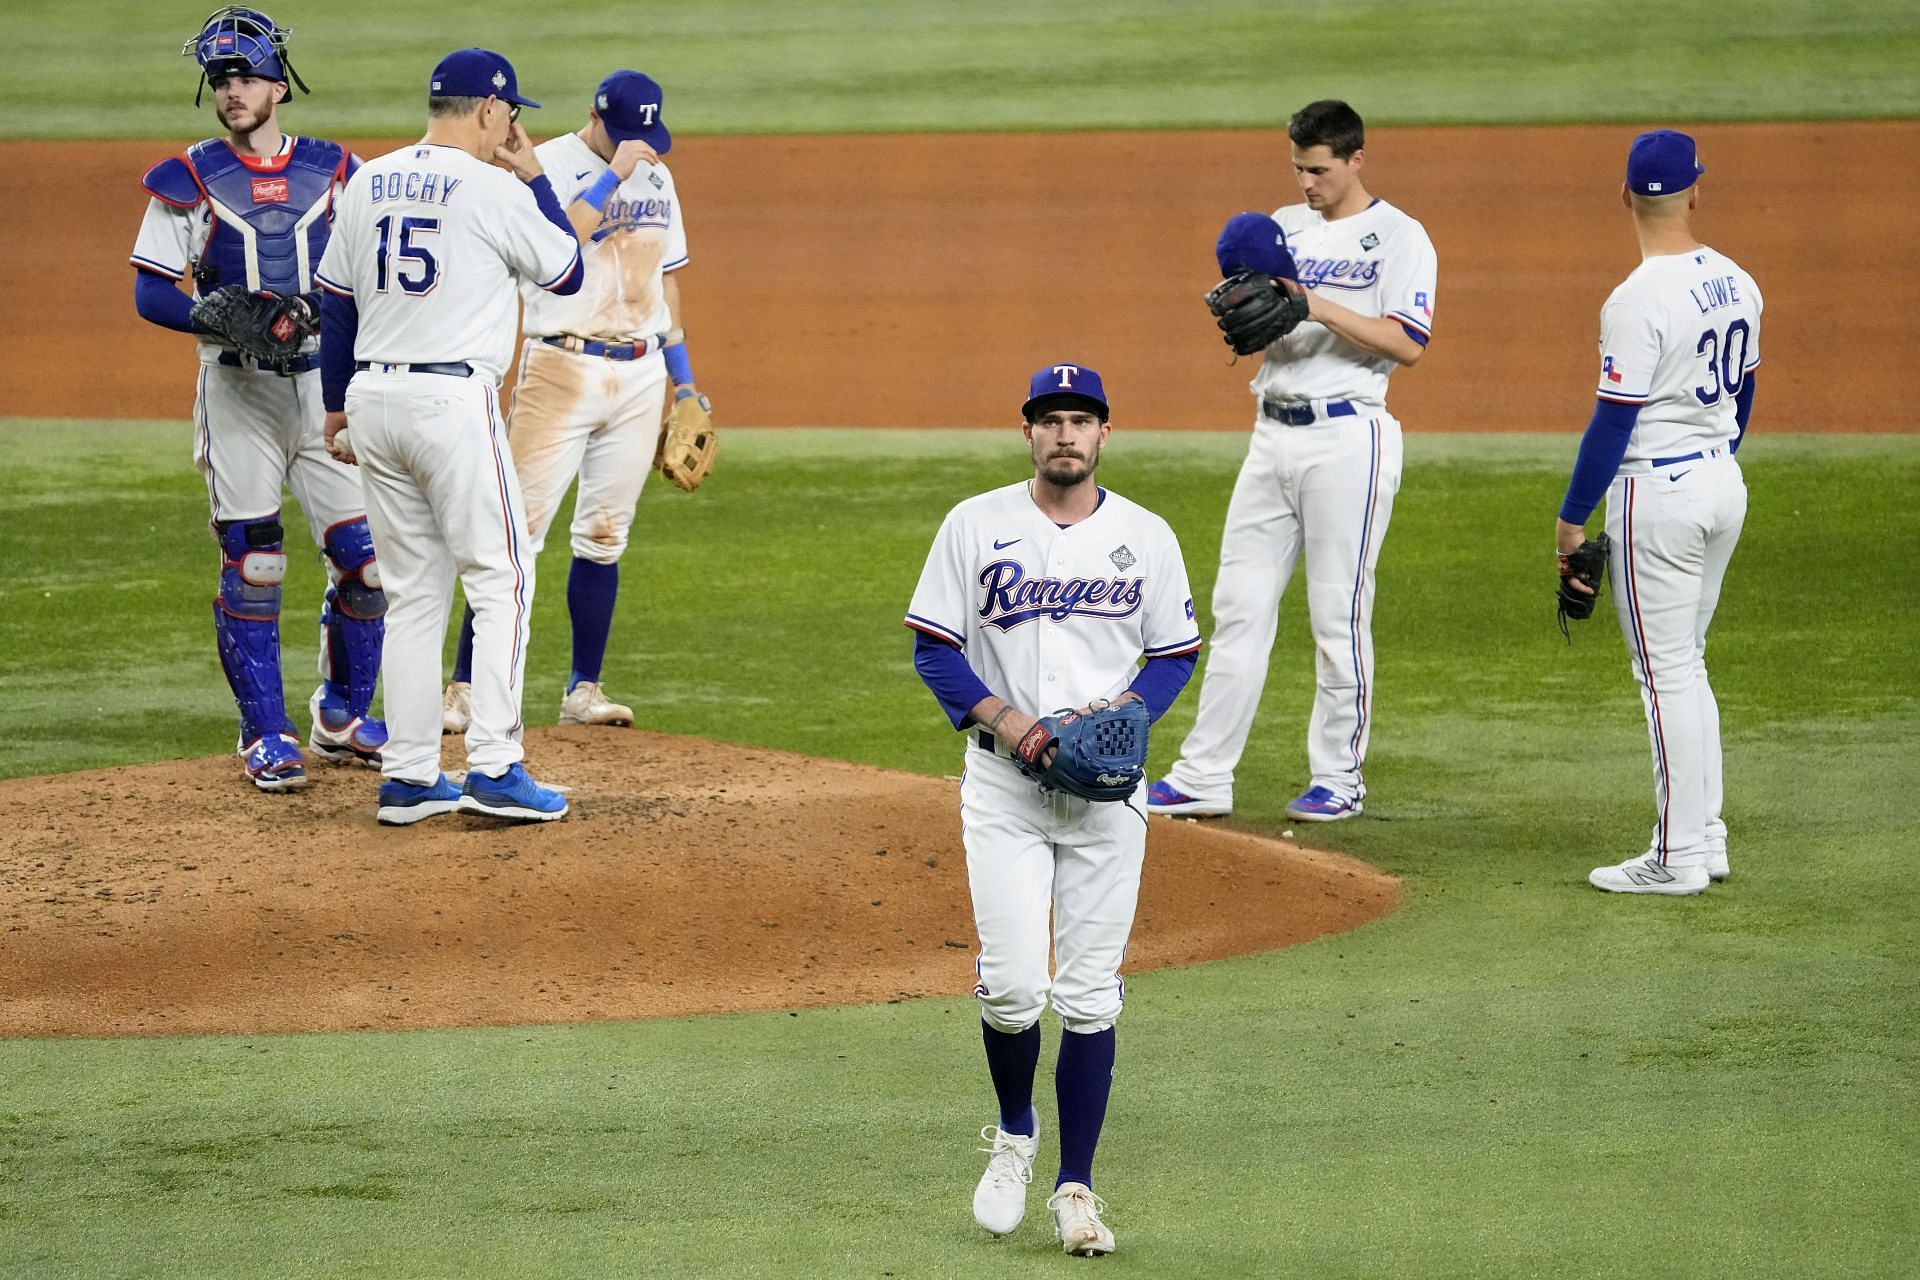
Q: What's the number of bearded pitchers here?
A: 1